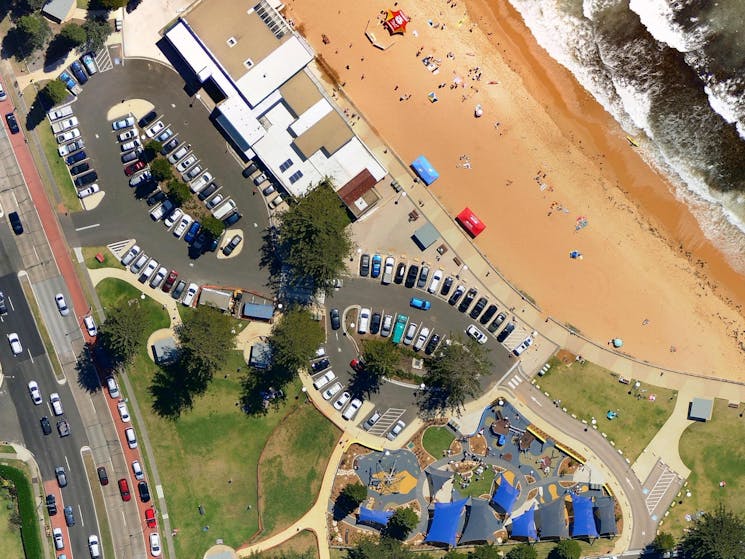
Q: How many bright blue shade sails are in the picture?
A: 5